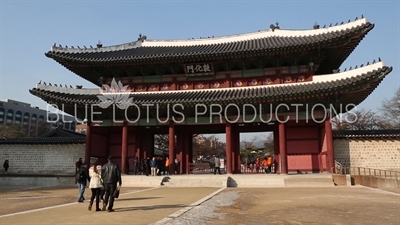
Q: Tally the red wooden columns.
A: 6